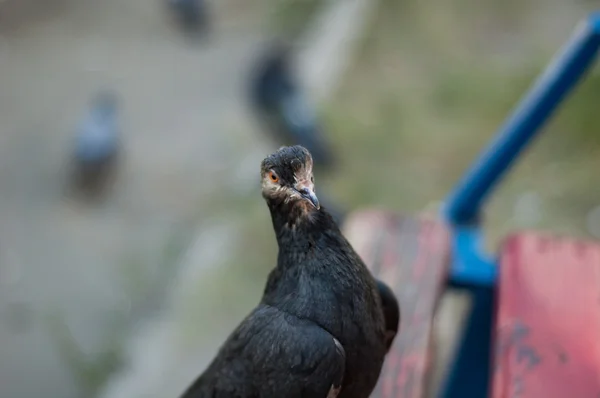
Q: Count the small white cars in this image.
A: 0